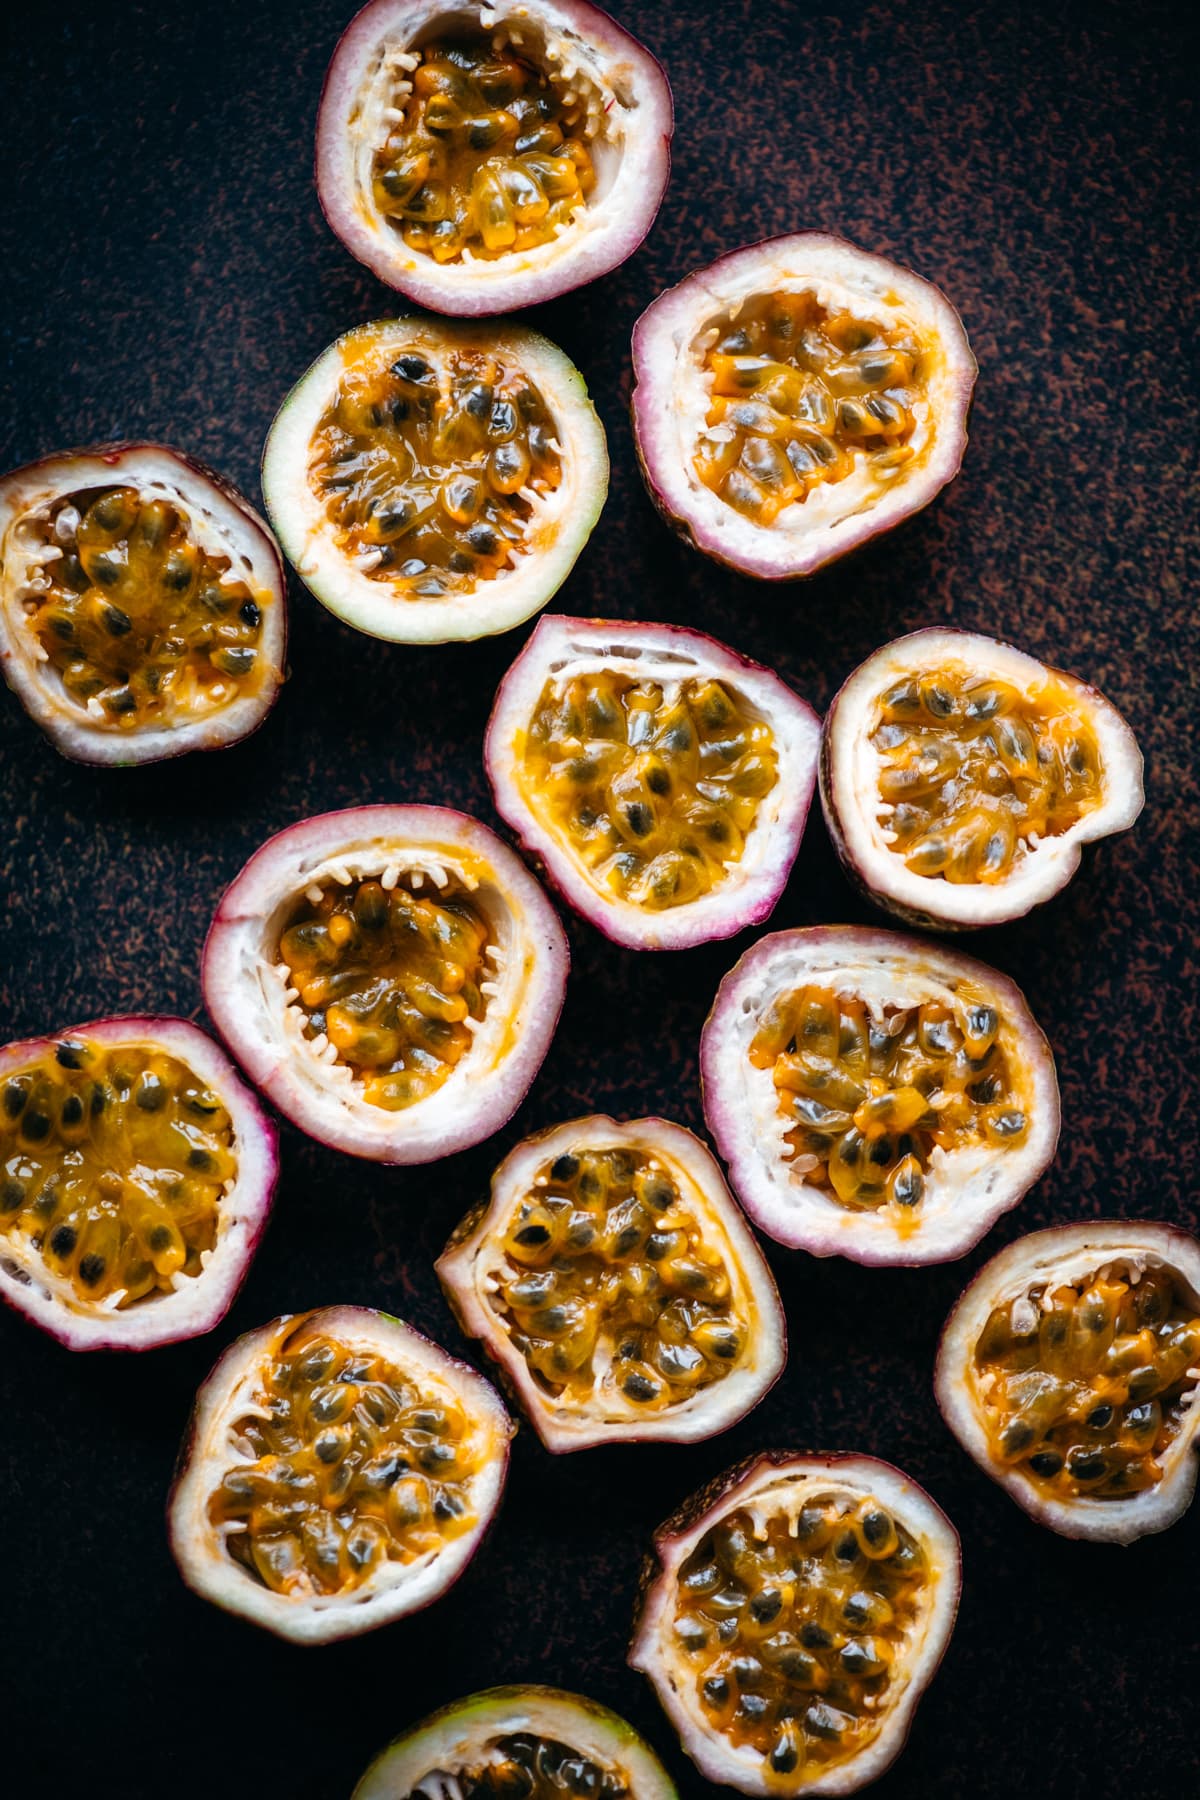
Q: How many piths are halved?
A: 14